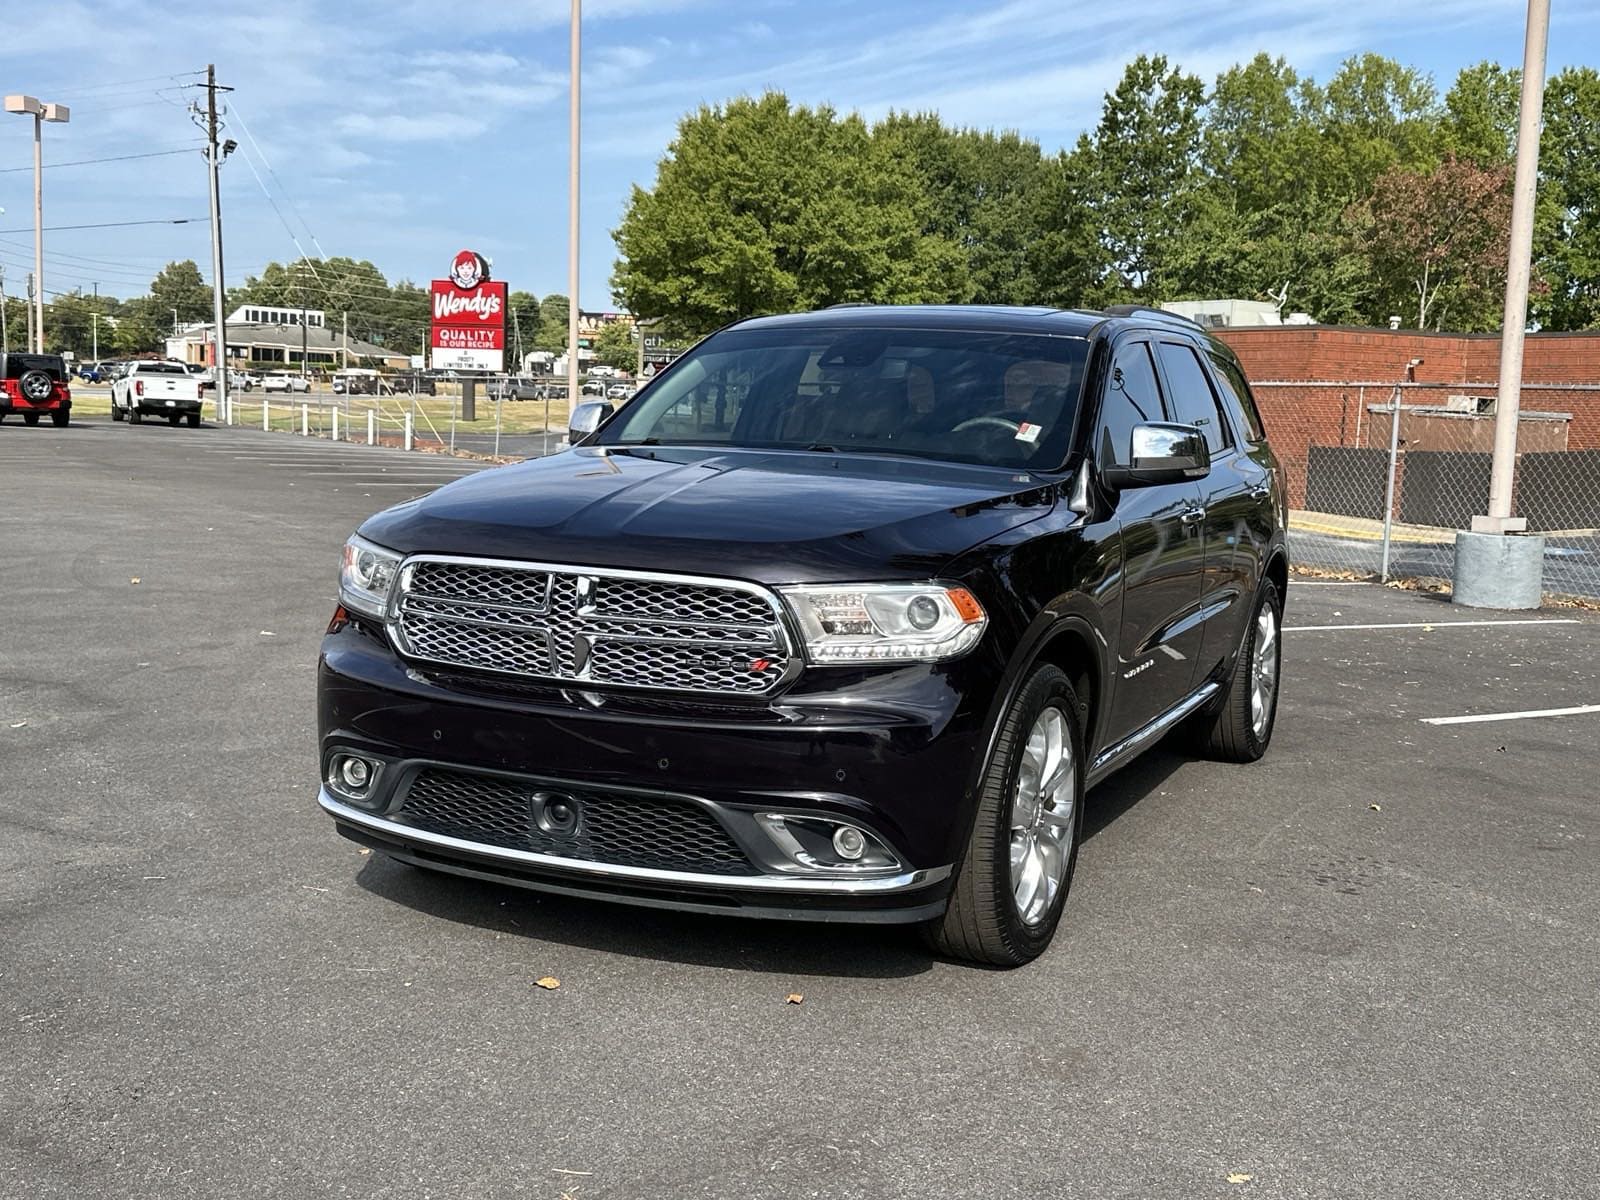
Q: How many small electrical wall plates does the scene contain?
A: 0